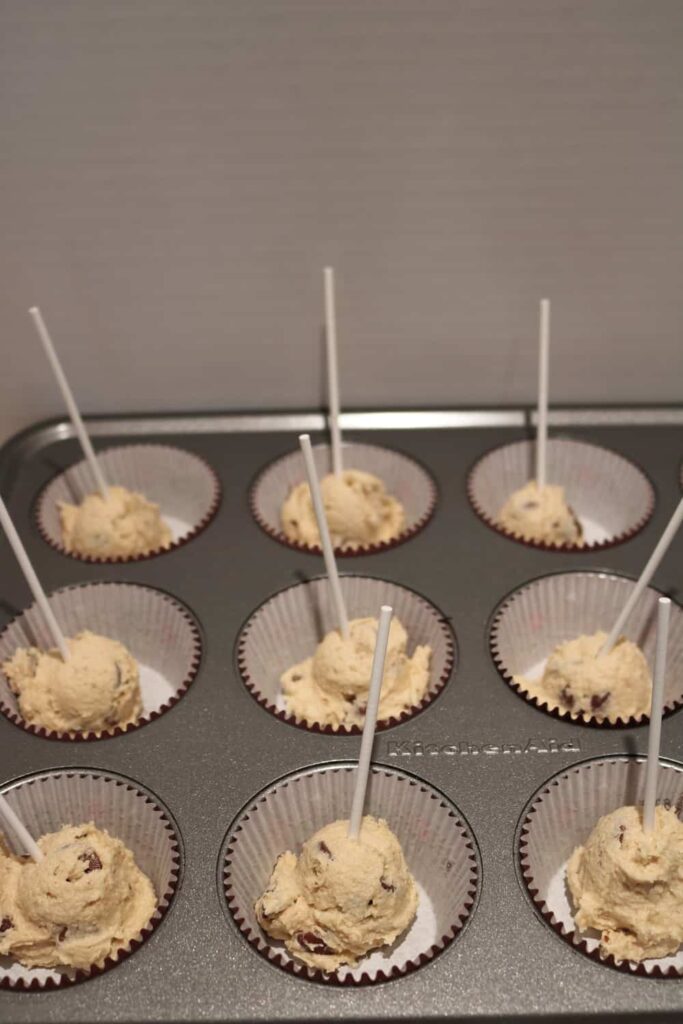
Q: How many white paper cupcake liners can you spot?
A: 9